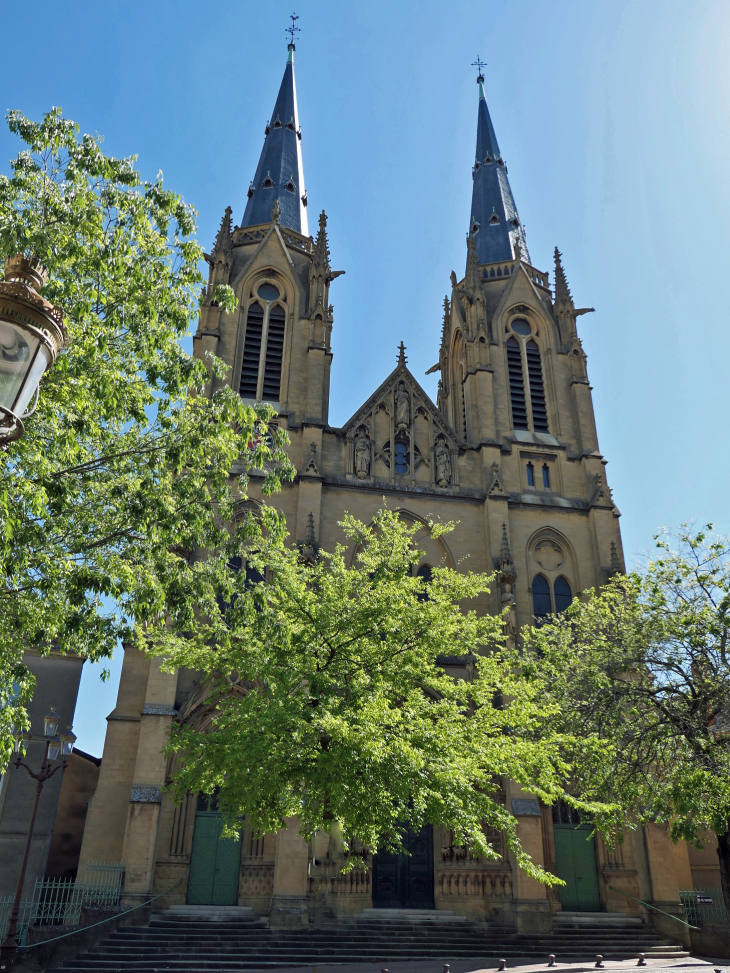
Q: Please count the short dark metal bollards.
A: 7